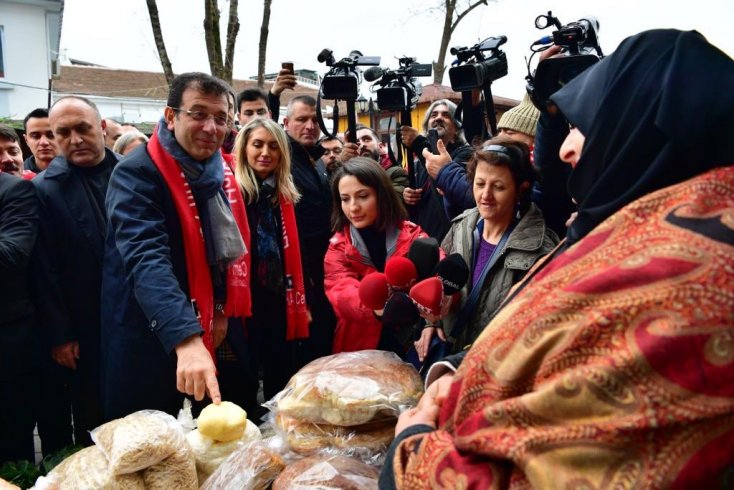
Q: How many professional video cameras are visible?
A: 4